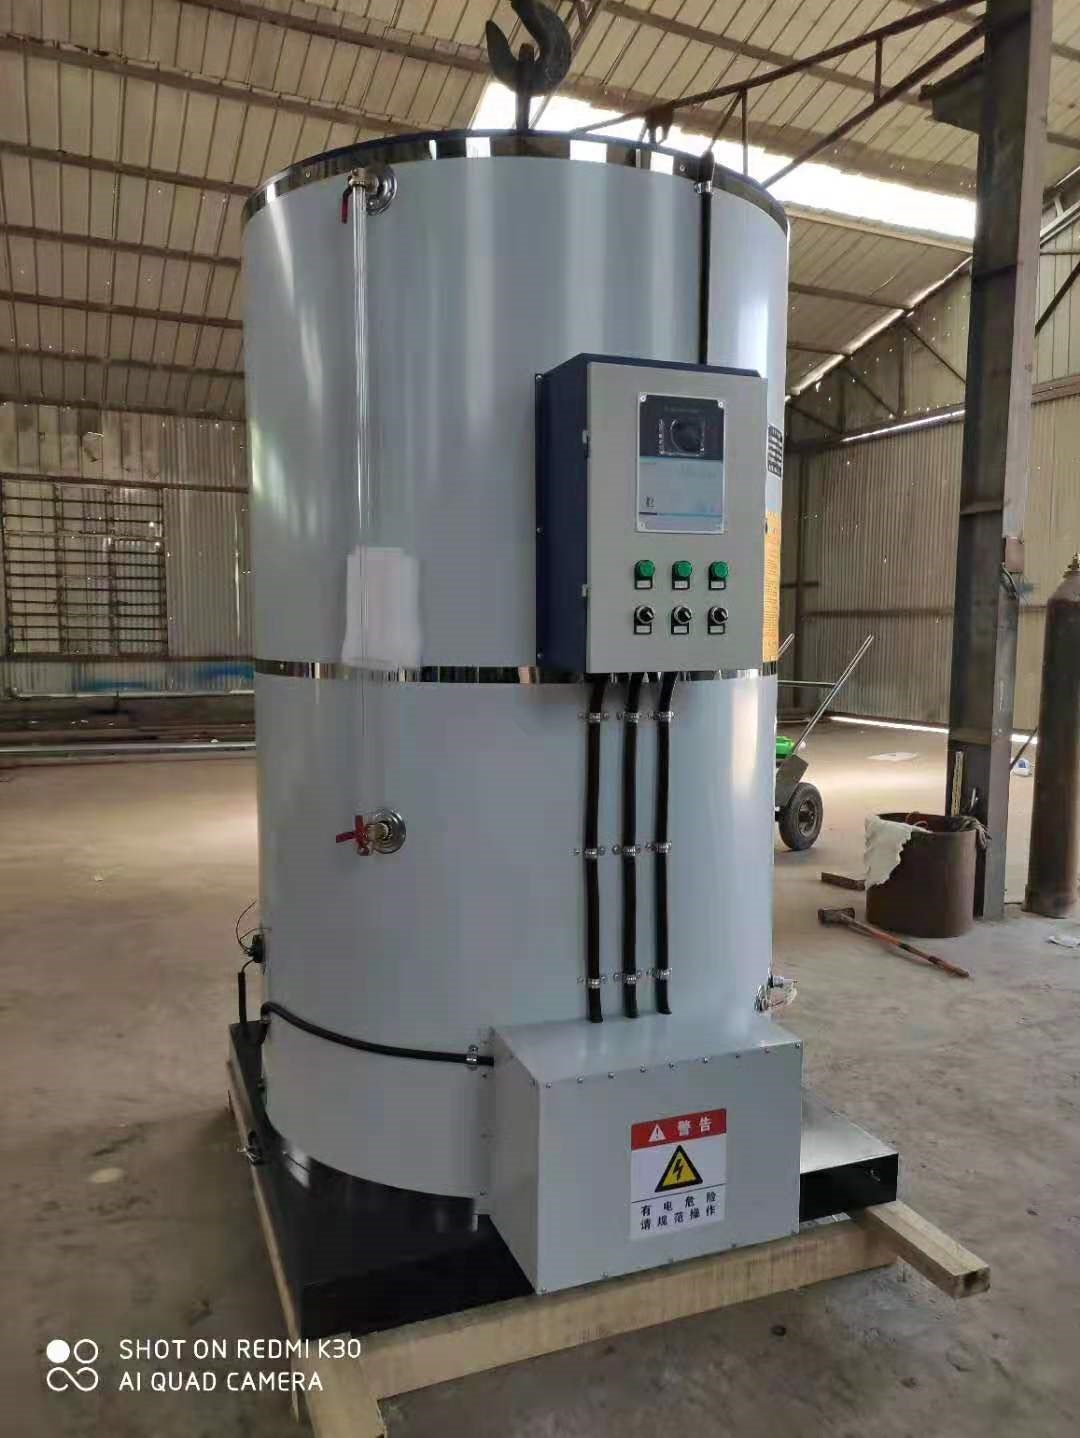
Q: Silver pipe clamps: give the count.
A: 11